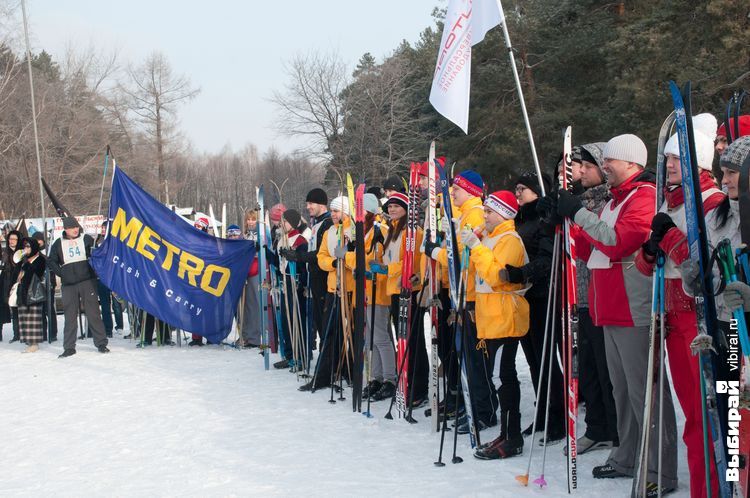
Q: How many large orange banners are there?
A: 0